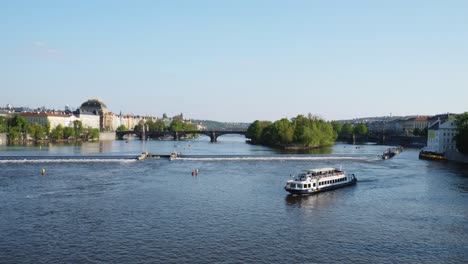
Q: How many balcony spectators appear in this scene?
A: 0